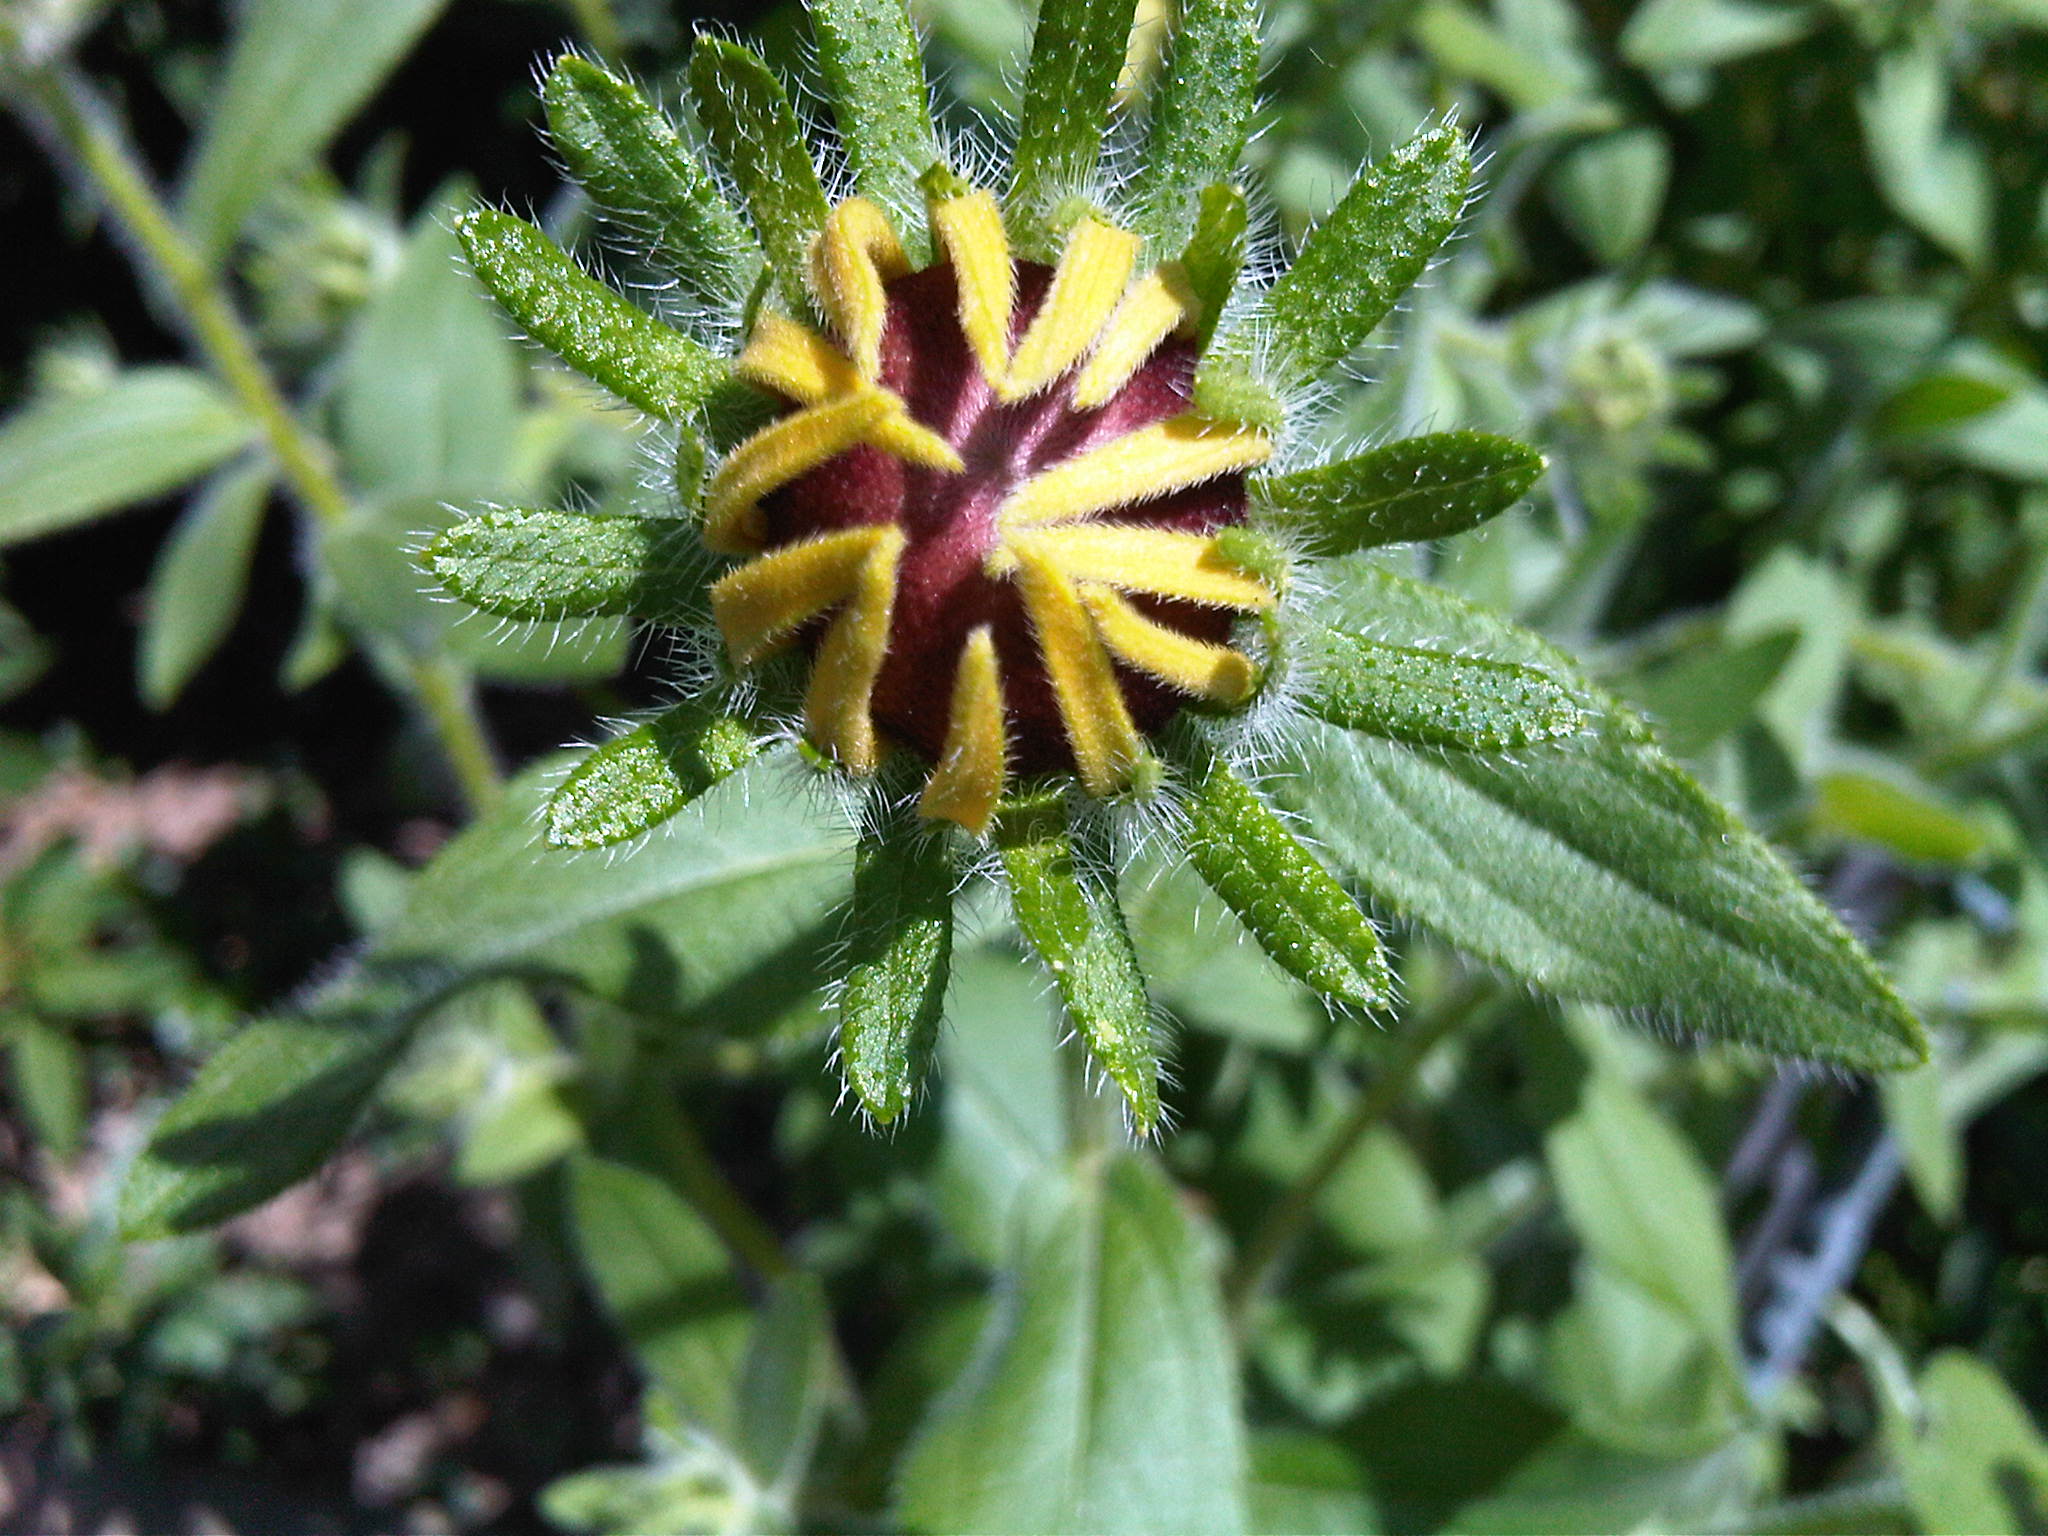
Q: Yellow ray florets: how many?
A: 13